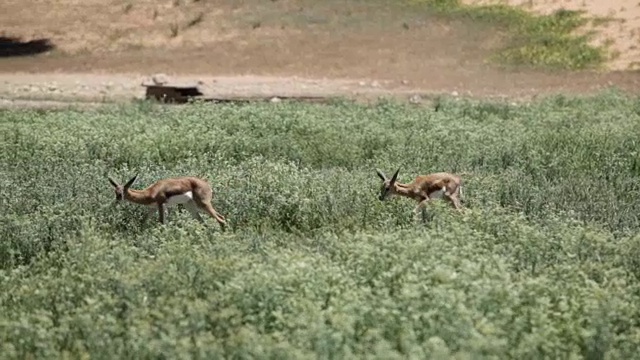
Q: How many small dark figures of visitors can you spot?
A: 0